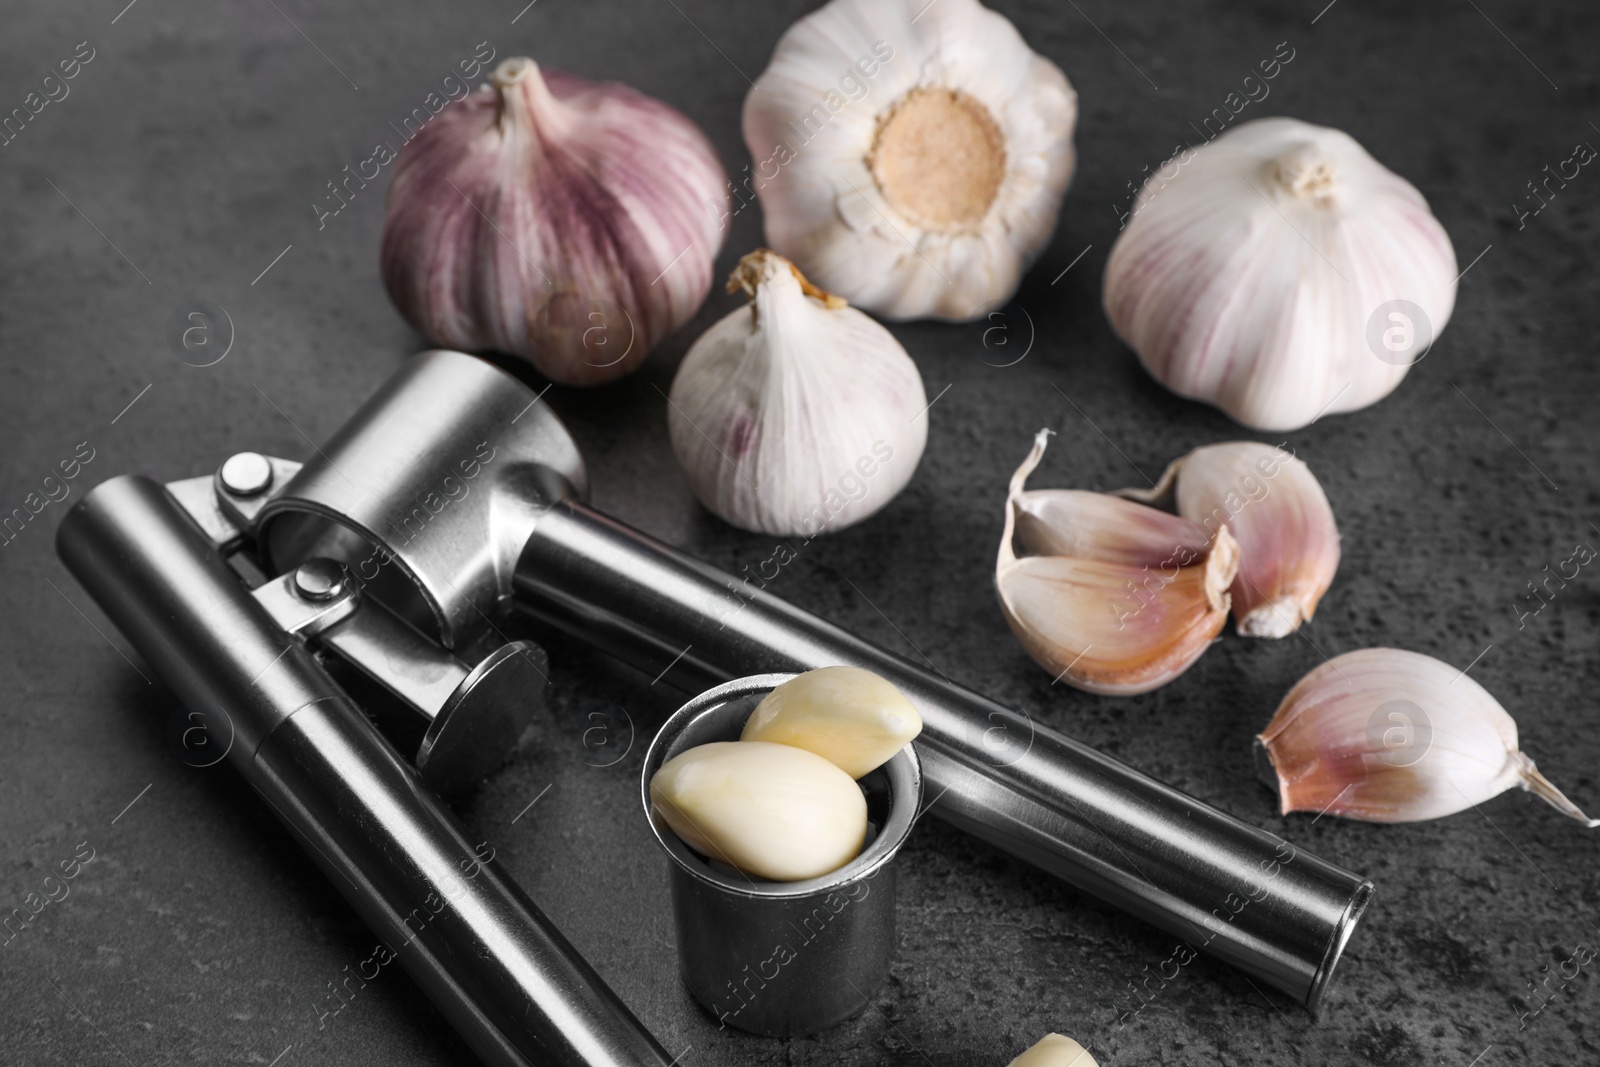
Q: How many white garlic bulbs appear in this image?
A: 3